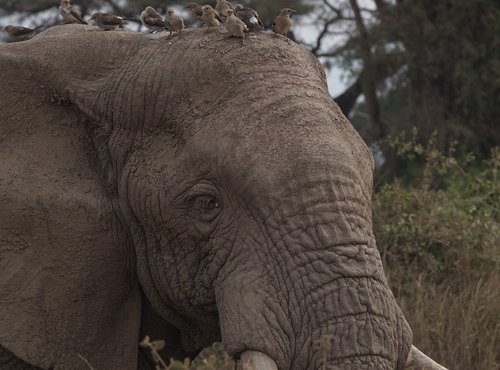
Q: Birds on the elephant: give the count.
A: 11